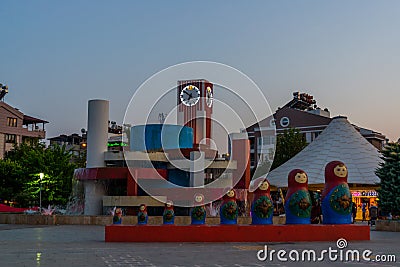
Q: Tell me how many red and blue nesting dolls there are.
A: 8